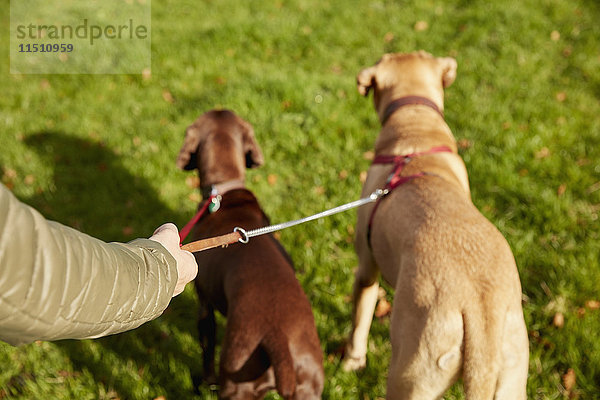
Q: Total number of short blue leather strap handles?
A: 0